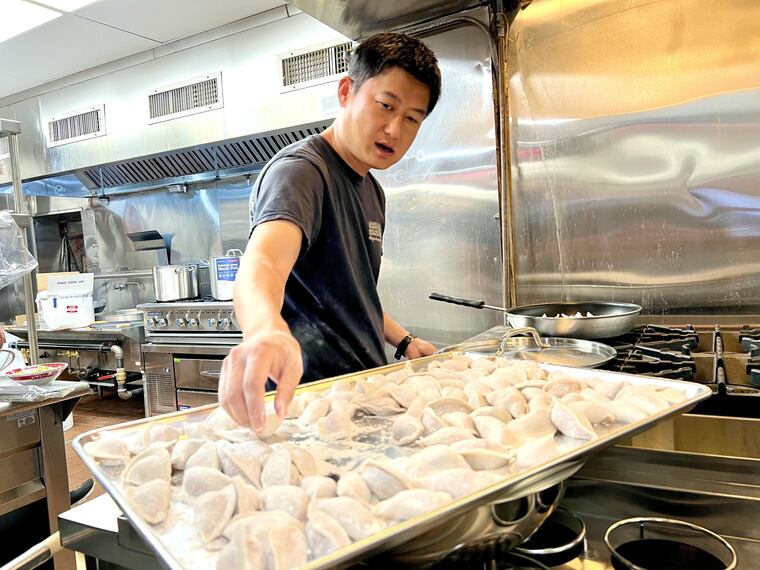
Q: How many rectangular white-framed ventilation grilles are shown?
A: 3